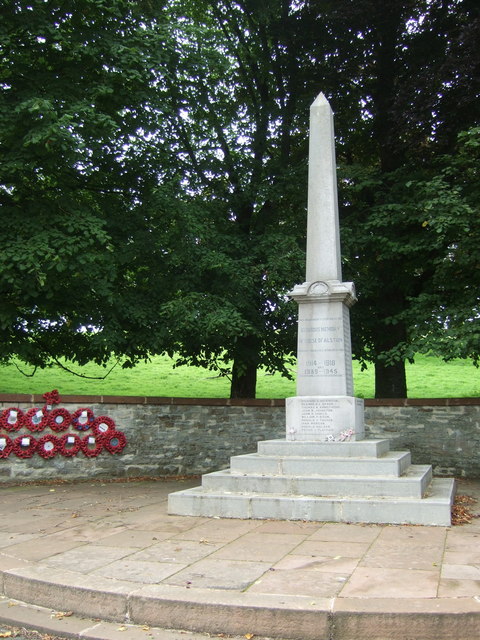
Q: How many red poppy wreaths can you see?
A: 11